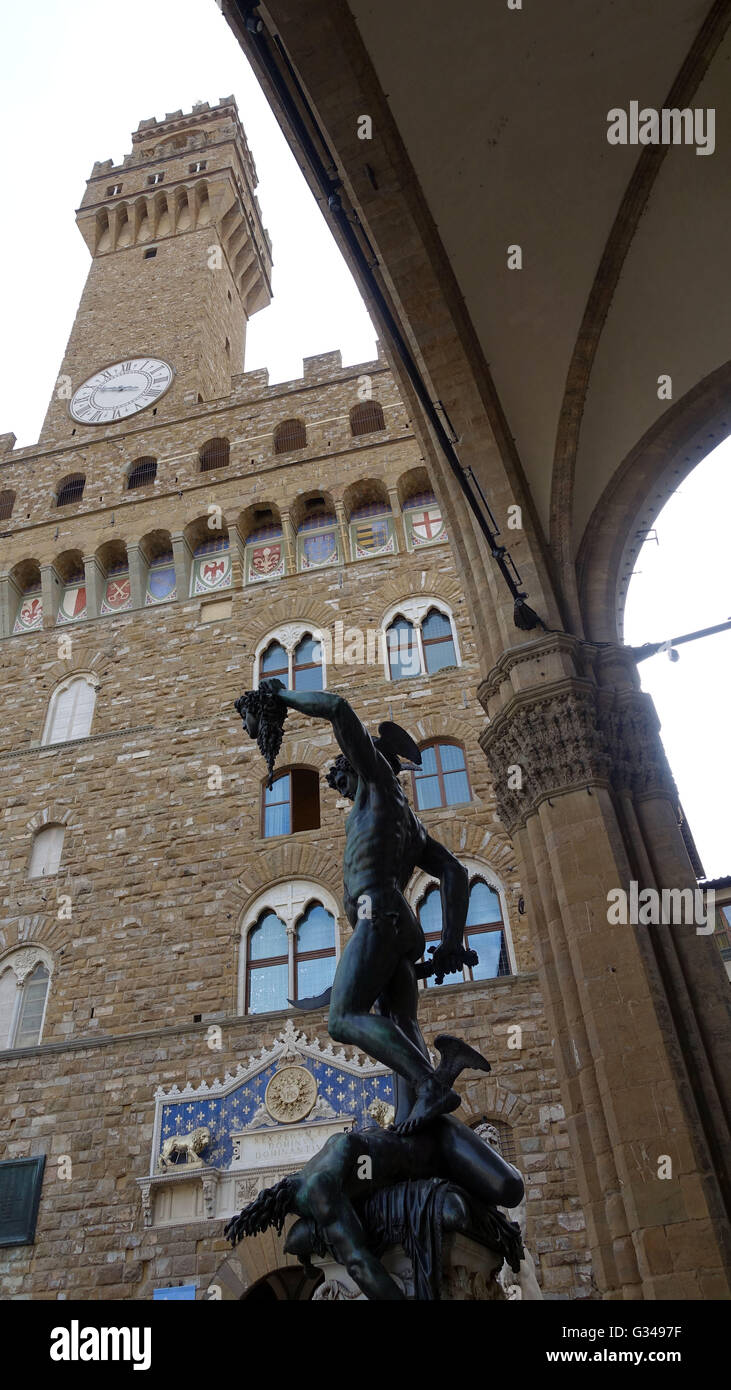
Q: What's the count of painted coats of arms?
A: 9